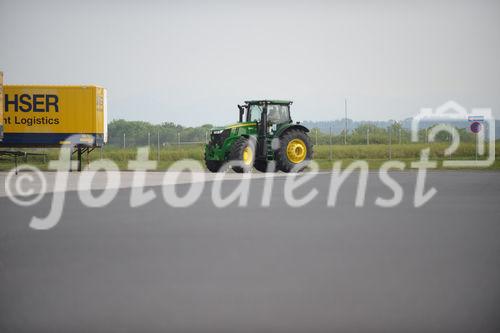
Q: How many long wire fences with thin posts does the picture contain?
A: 1